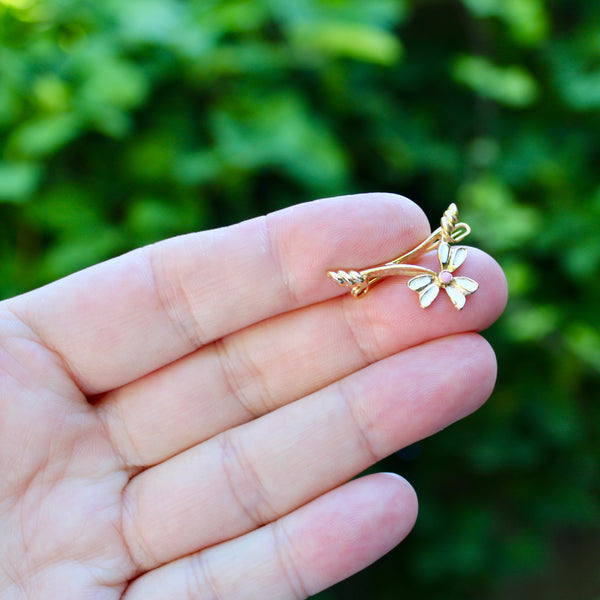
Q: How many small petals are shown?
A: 6